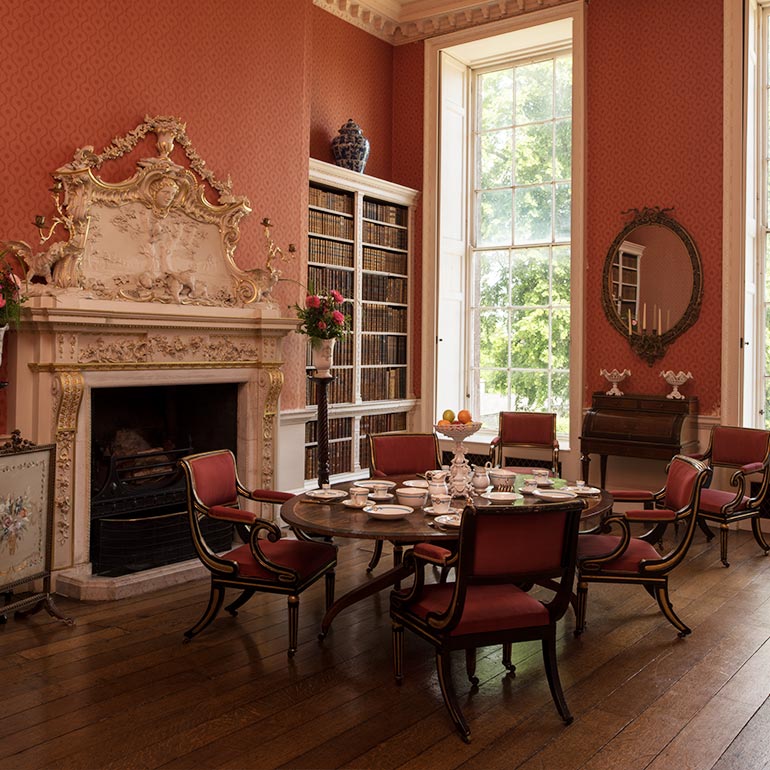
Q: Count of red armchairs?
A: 6